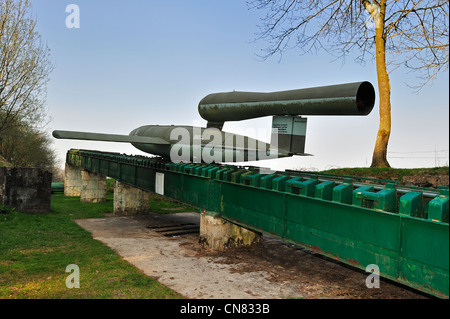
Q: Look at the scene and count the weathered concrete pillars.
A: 4